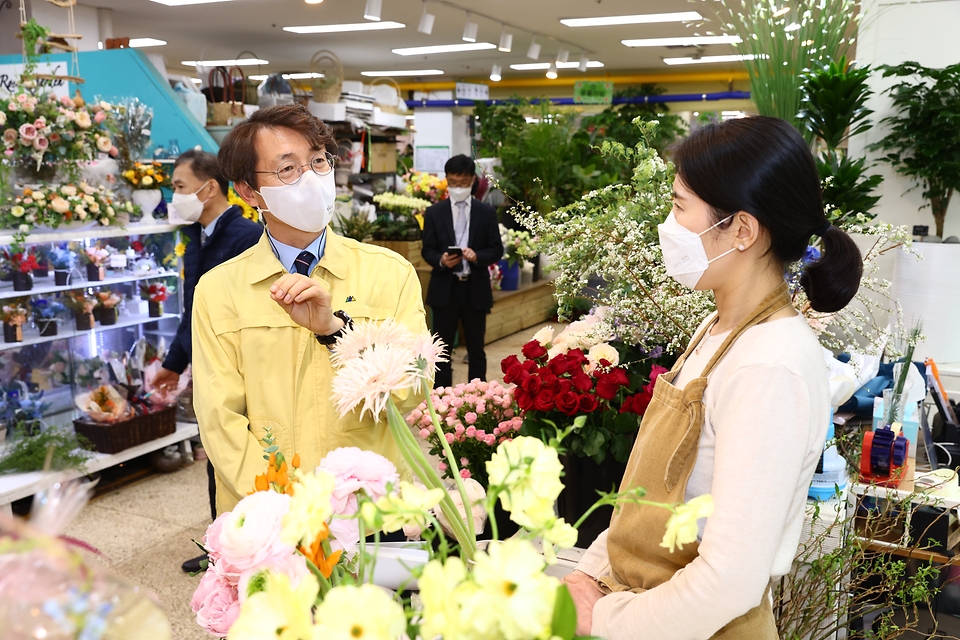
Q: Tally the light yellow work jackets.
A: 1